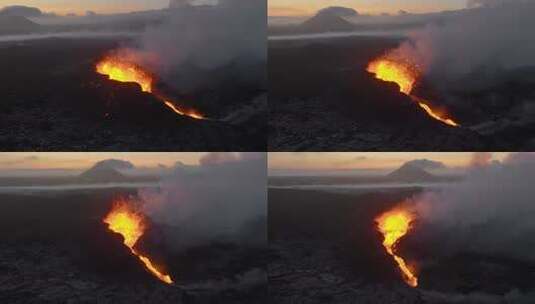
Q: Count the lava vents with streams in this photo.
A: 4